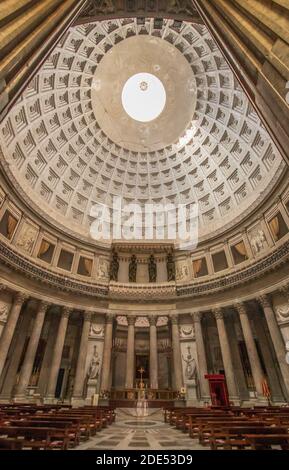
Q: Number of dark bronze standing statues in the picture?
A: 4